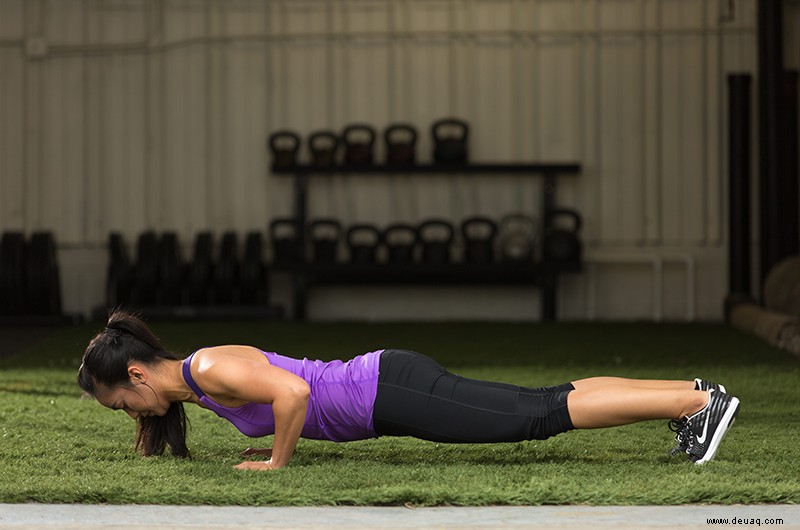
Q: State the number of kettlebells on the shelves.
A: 13